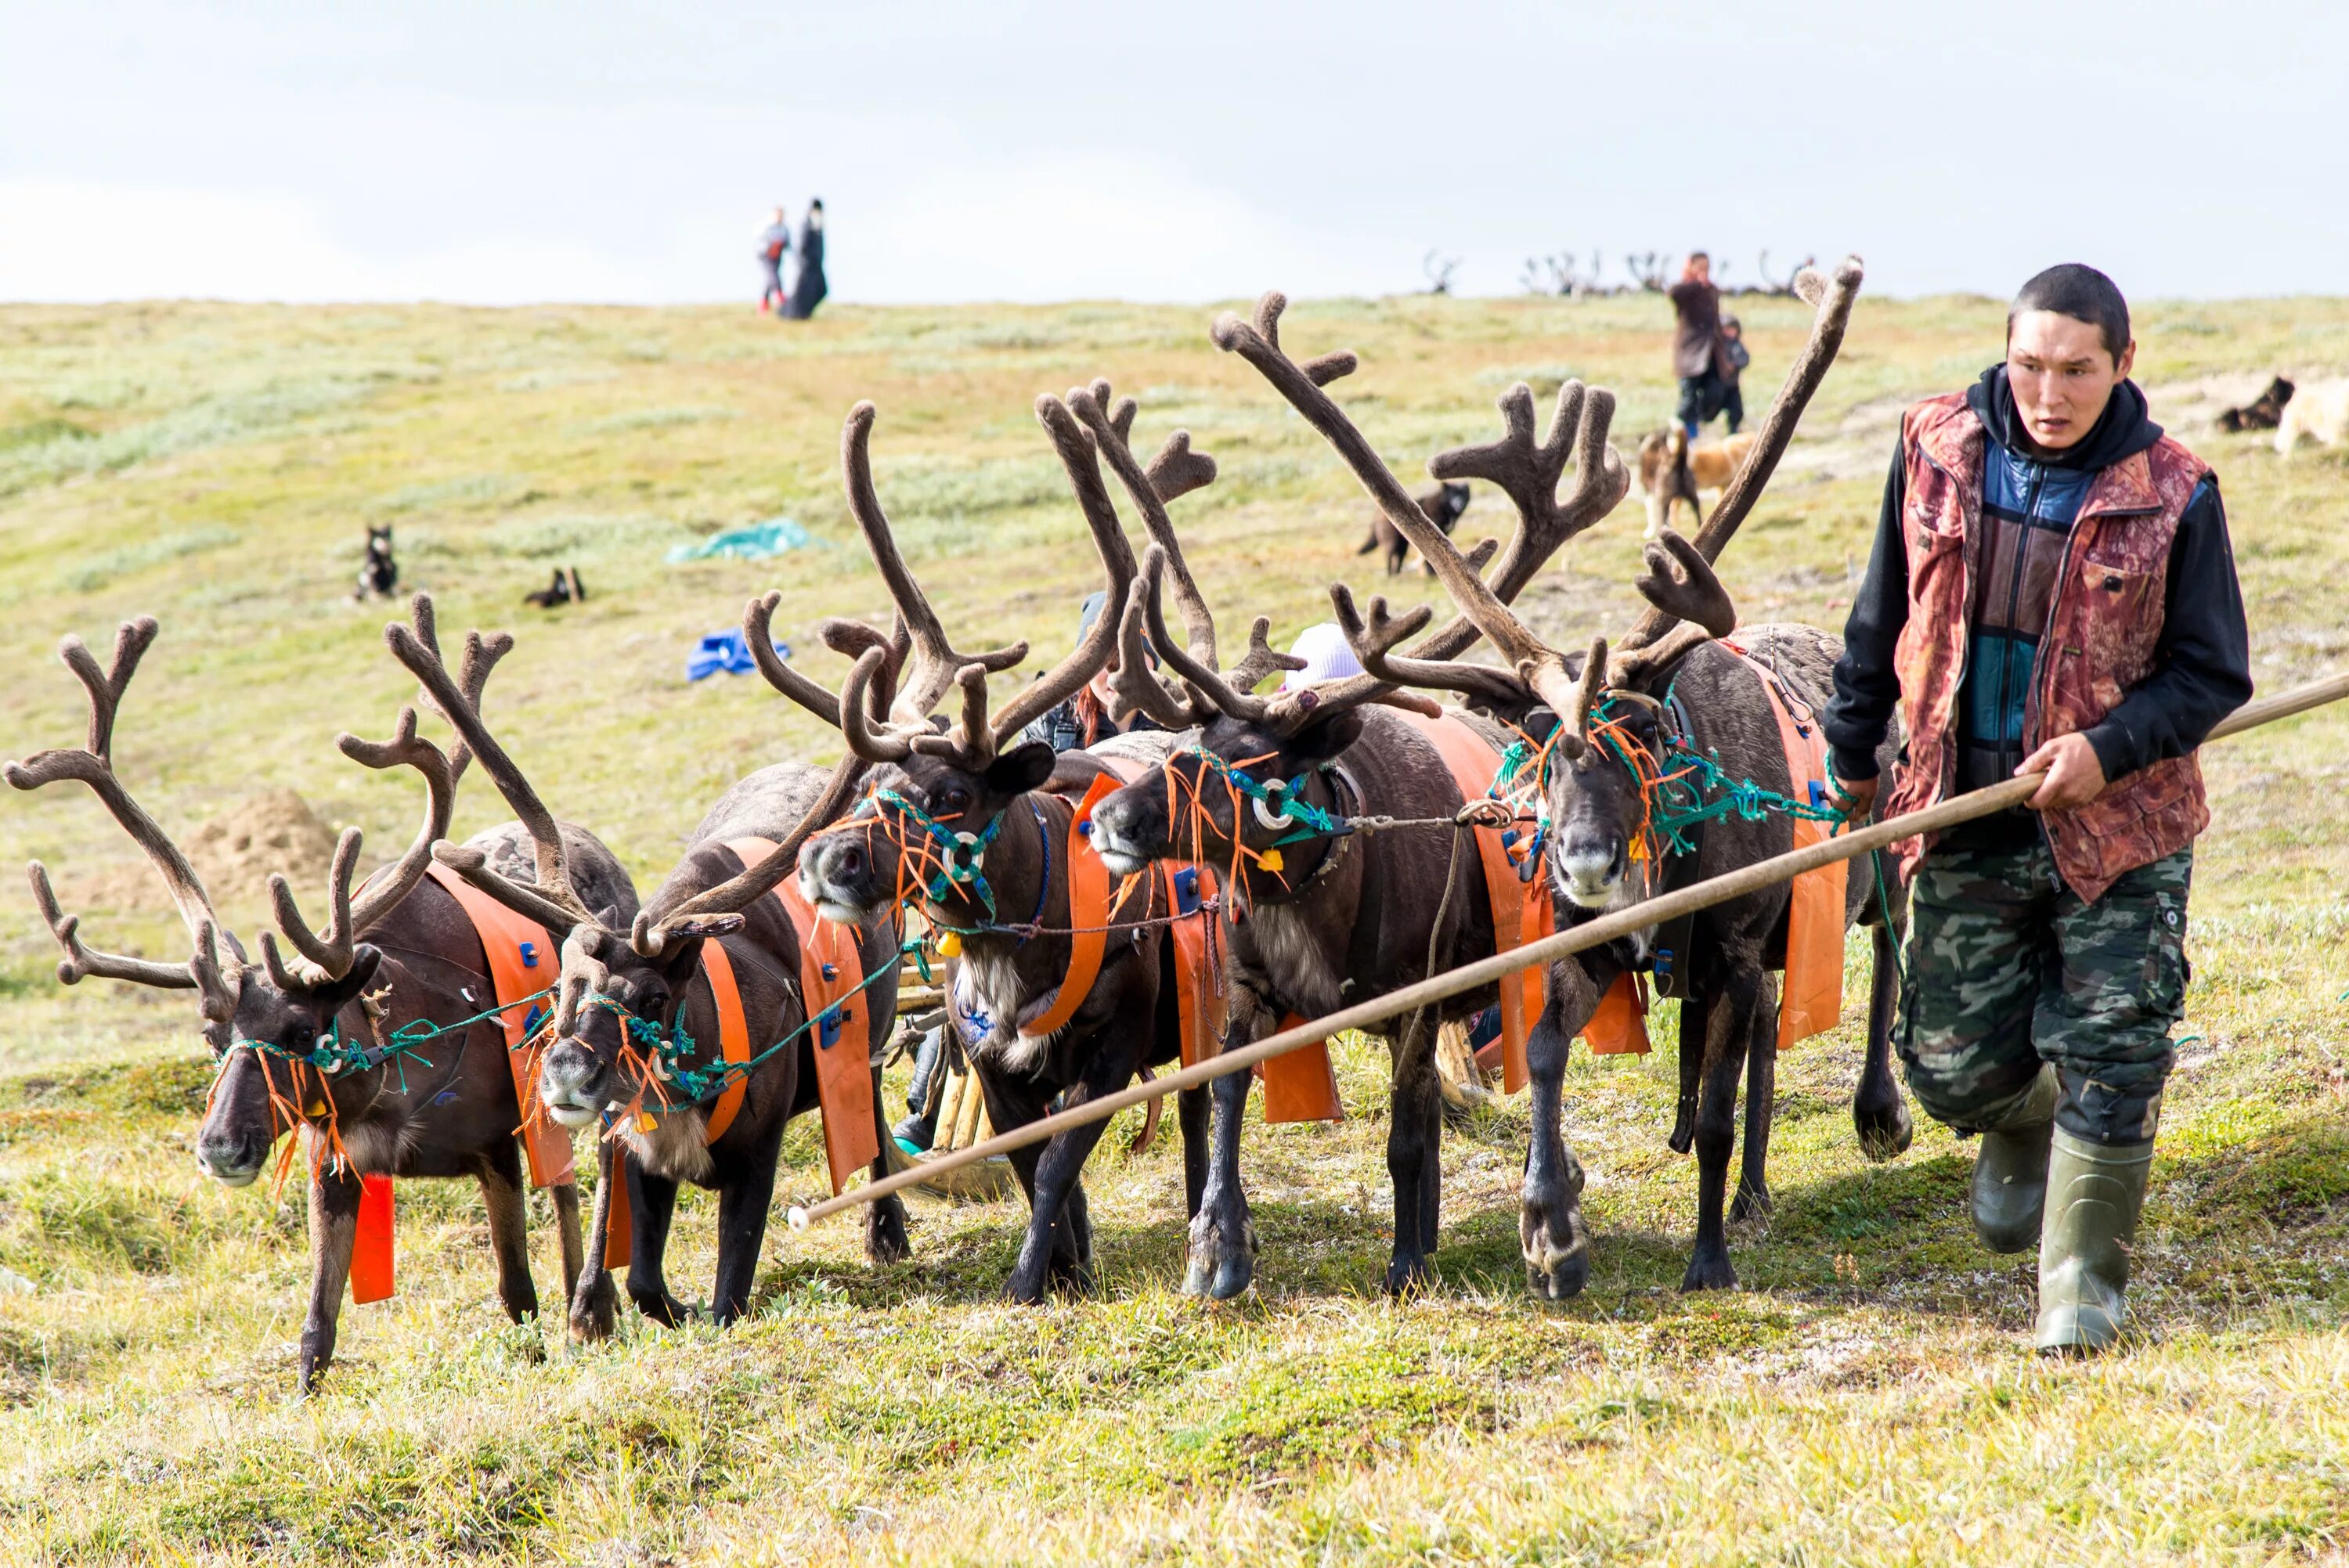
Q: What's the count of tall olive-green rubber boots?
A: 2